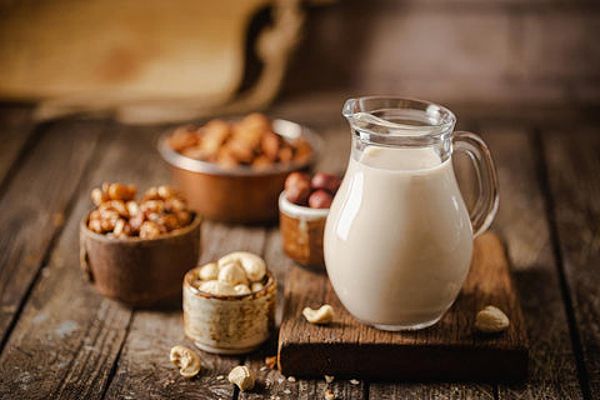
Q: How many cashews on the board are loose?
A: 2